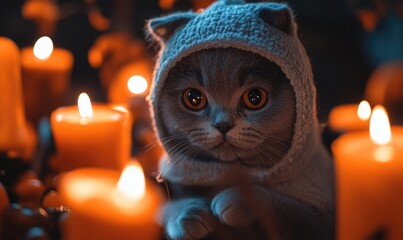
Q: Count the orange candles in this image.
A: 7